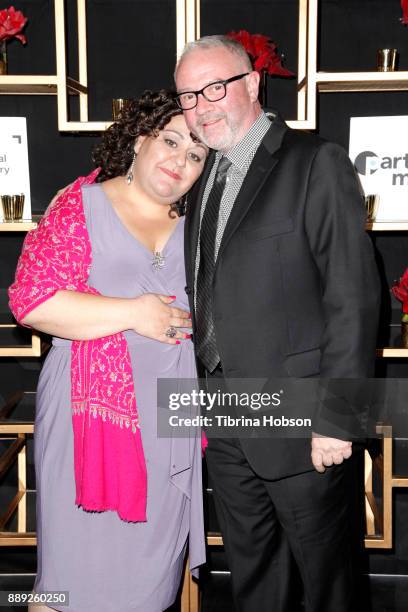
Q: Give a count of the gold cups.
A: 5